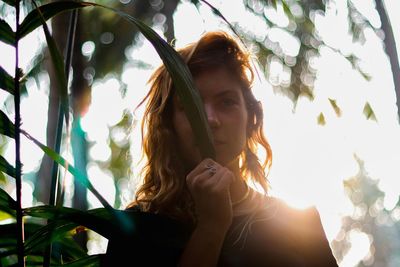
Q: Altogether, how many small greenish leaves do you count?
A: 3